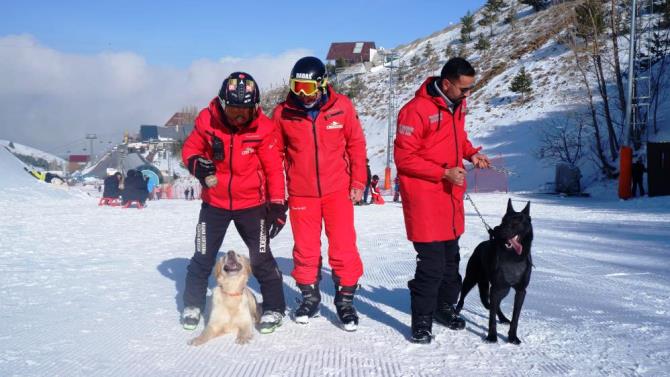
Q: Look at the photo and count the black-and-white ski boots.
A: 2